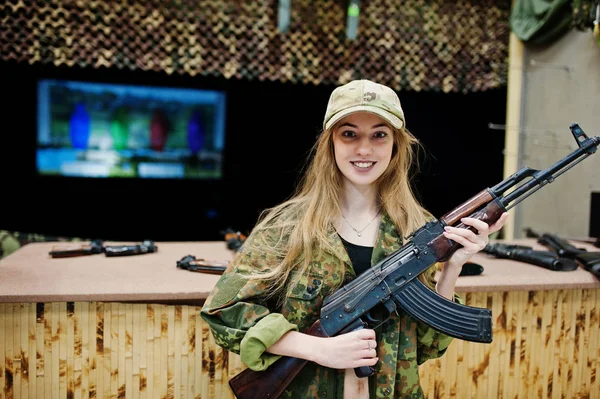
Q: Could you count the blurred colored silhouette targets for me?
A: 4